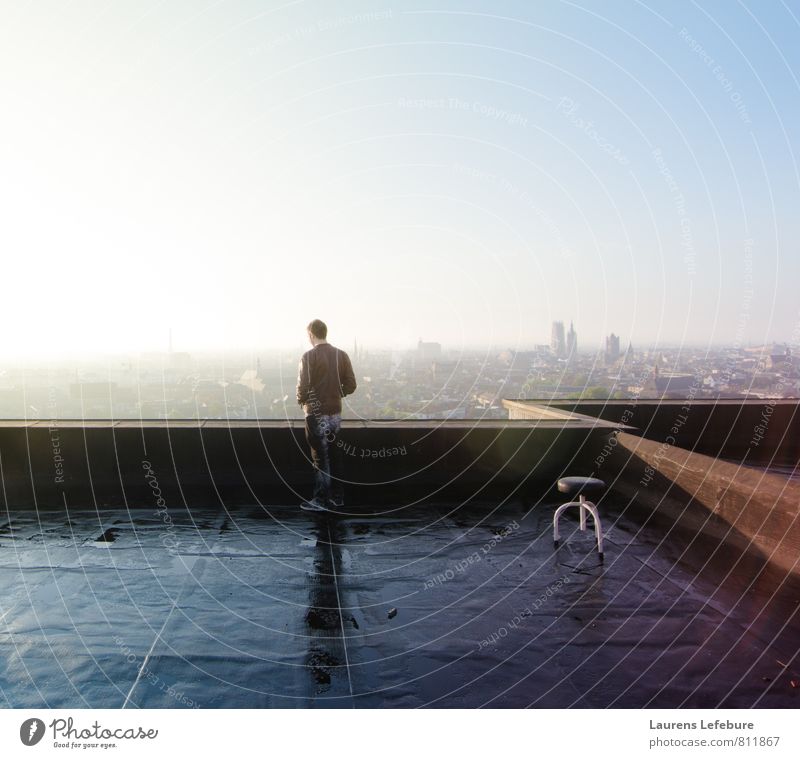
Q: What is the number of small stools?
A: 1